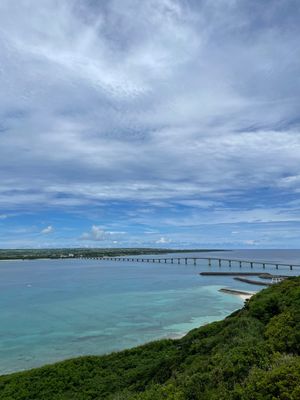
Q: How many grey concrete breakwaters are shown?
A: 3